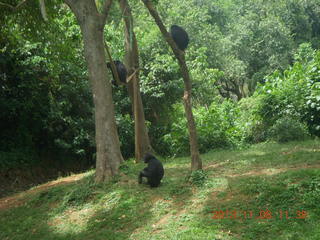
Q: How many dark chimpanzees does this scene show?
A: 3